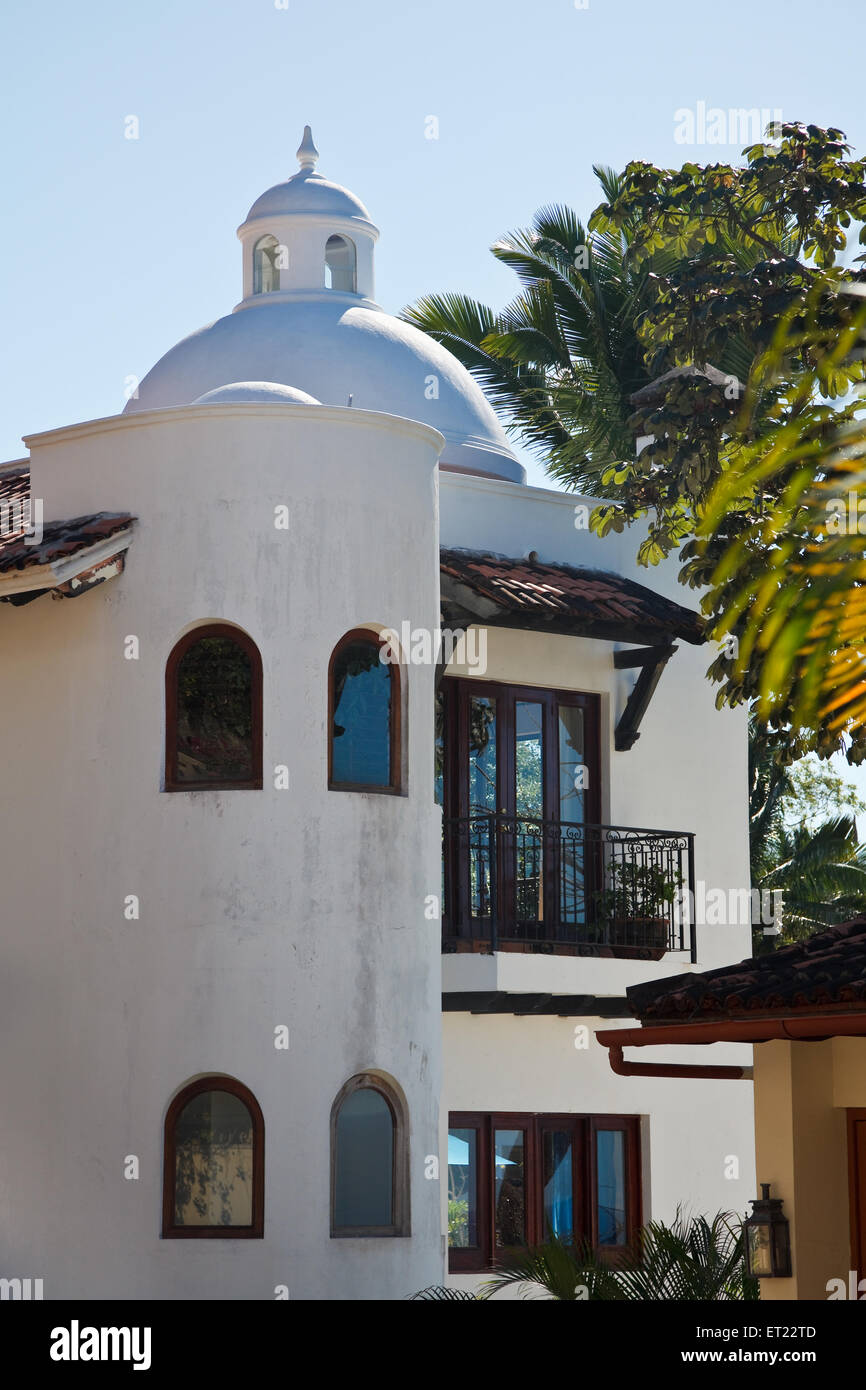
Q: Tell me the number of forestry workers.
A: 0